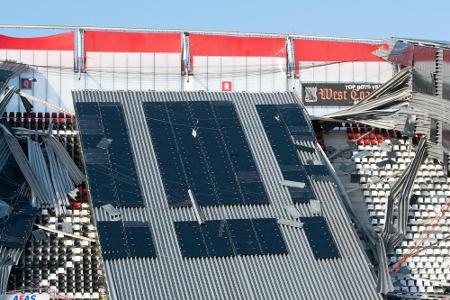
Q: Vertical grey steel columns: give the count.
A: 3